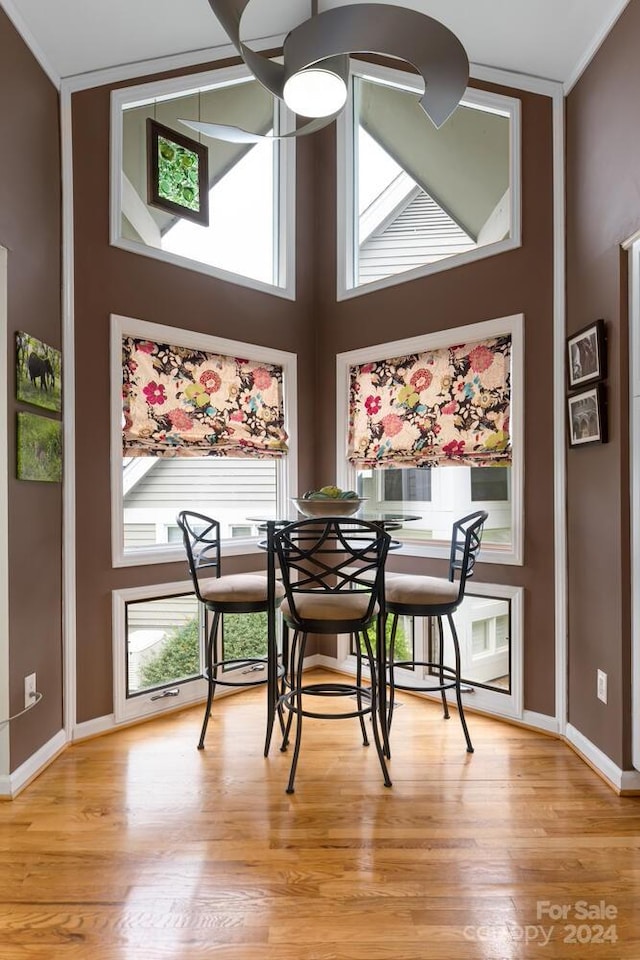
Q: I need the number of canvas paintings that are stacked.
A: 2